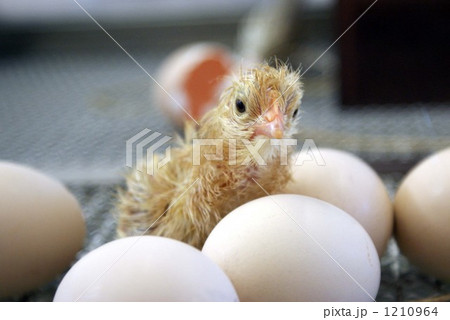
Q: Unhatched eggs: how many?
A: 5